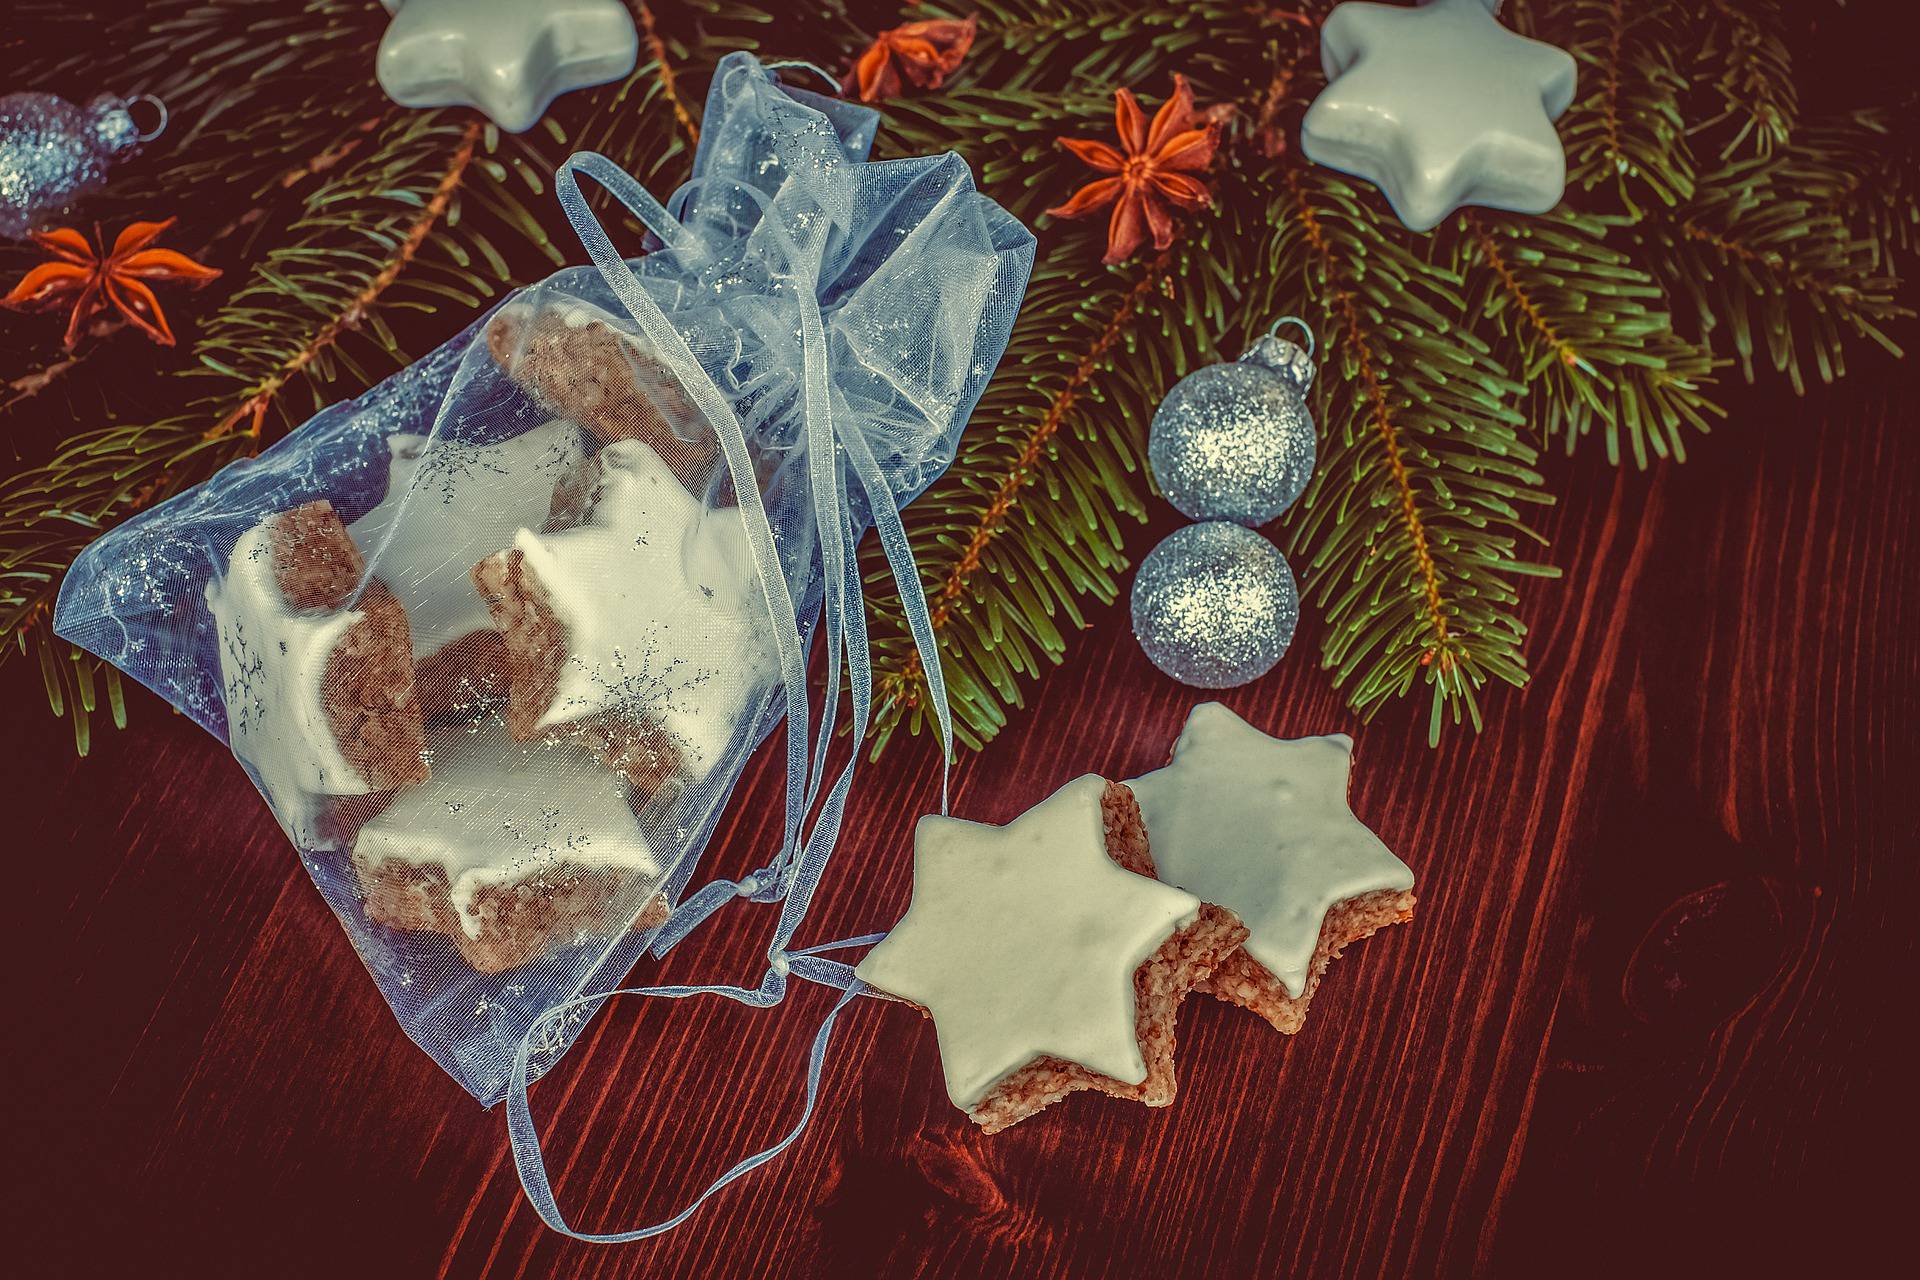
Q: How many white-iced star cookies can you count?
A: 7